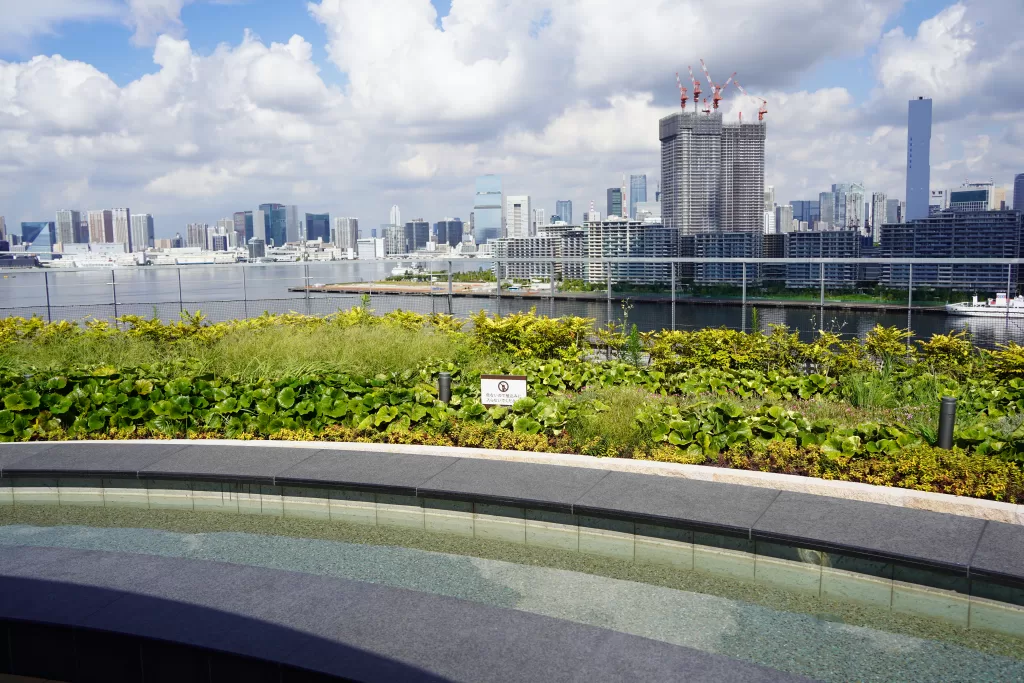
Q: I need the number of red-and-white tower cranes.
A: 5